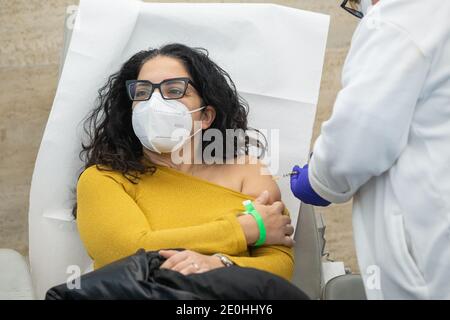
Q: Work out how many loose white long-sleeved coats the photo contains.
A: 1